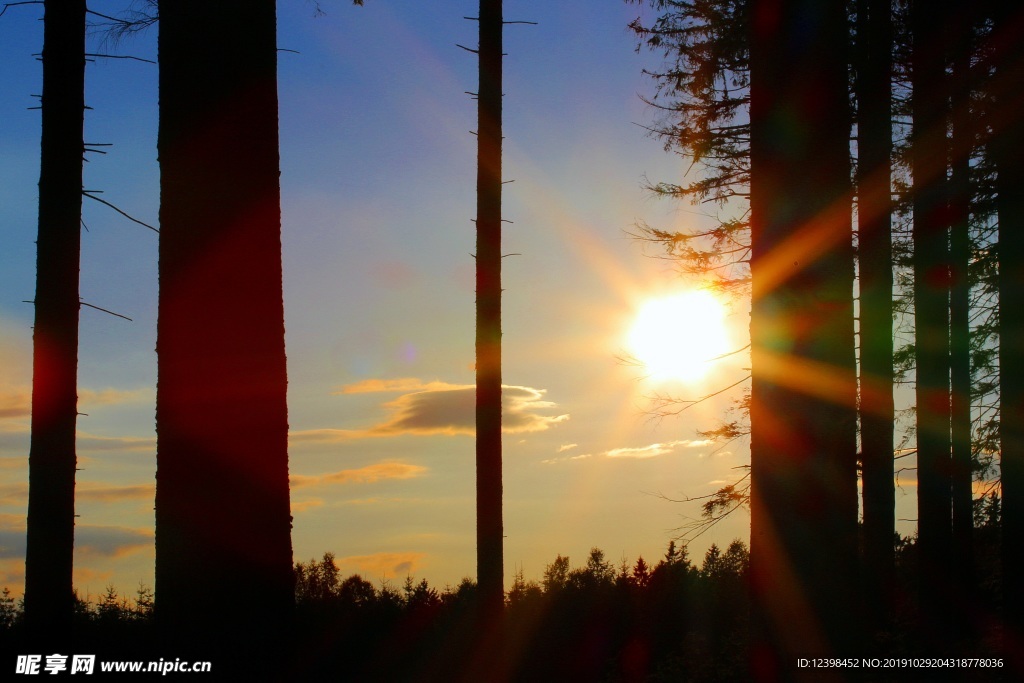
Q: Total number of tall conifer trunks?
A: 8